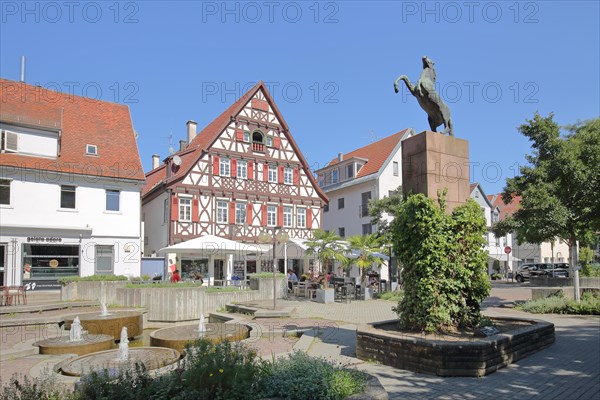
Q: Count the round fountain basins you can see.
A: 4